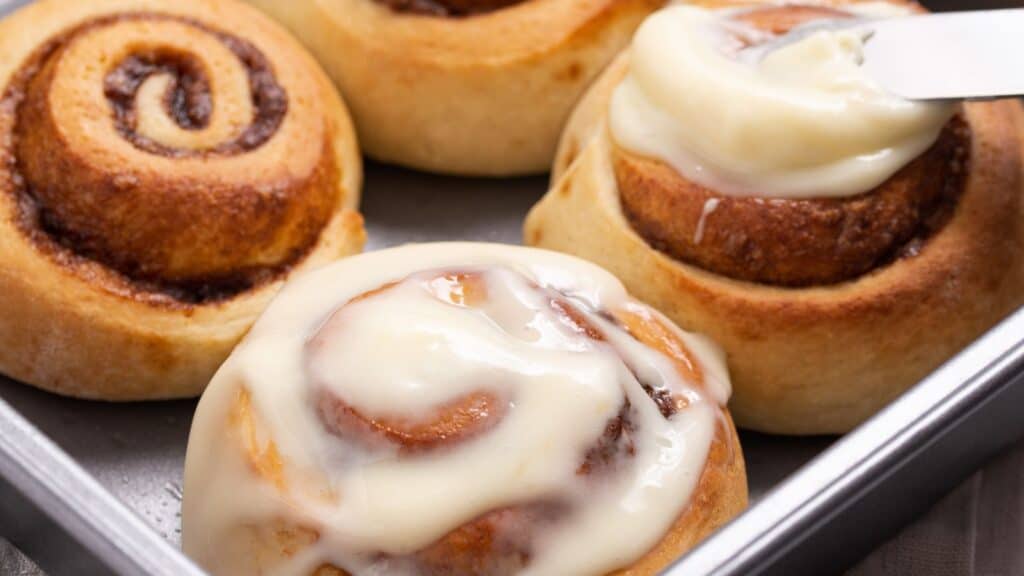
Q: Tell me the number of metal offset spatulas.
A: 1